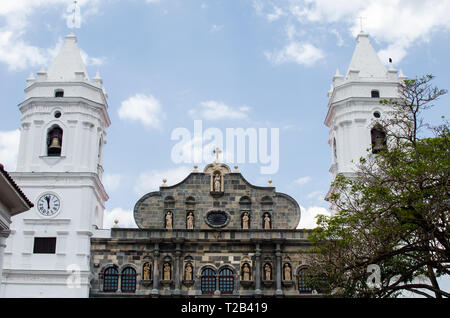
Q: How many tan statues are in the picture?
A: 11